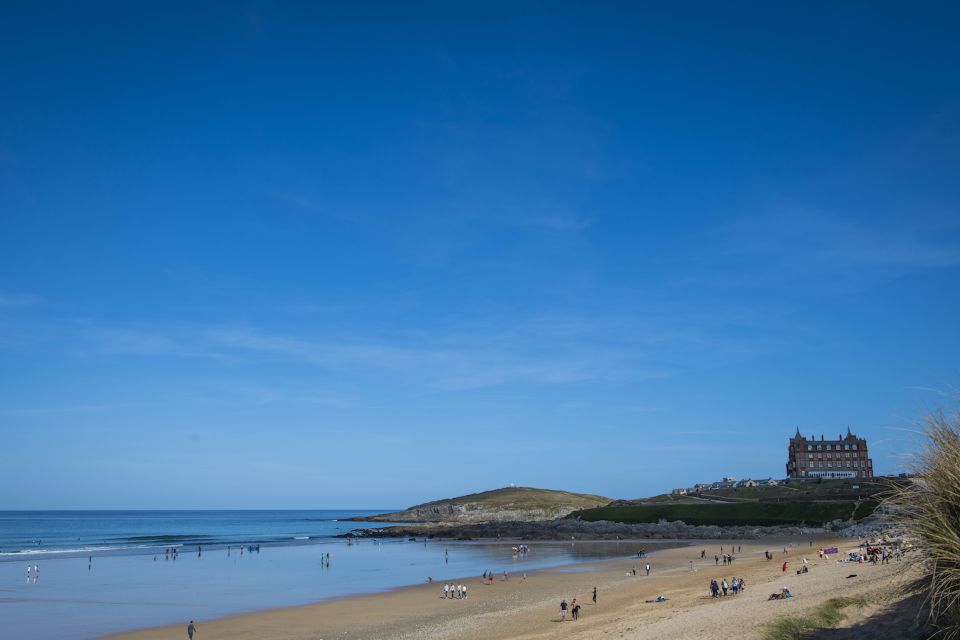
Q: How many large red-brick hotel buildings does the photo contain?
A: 1